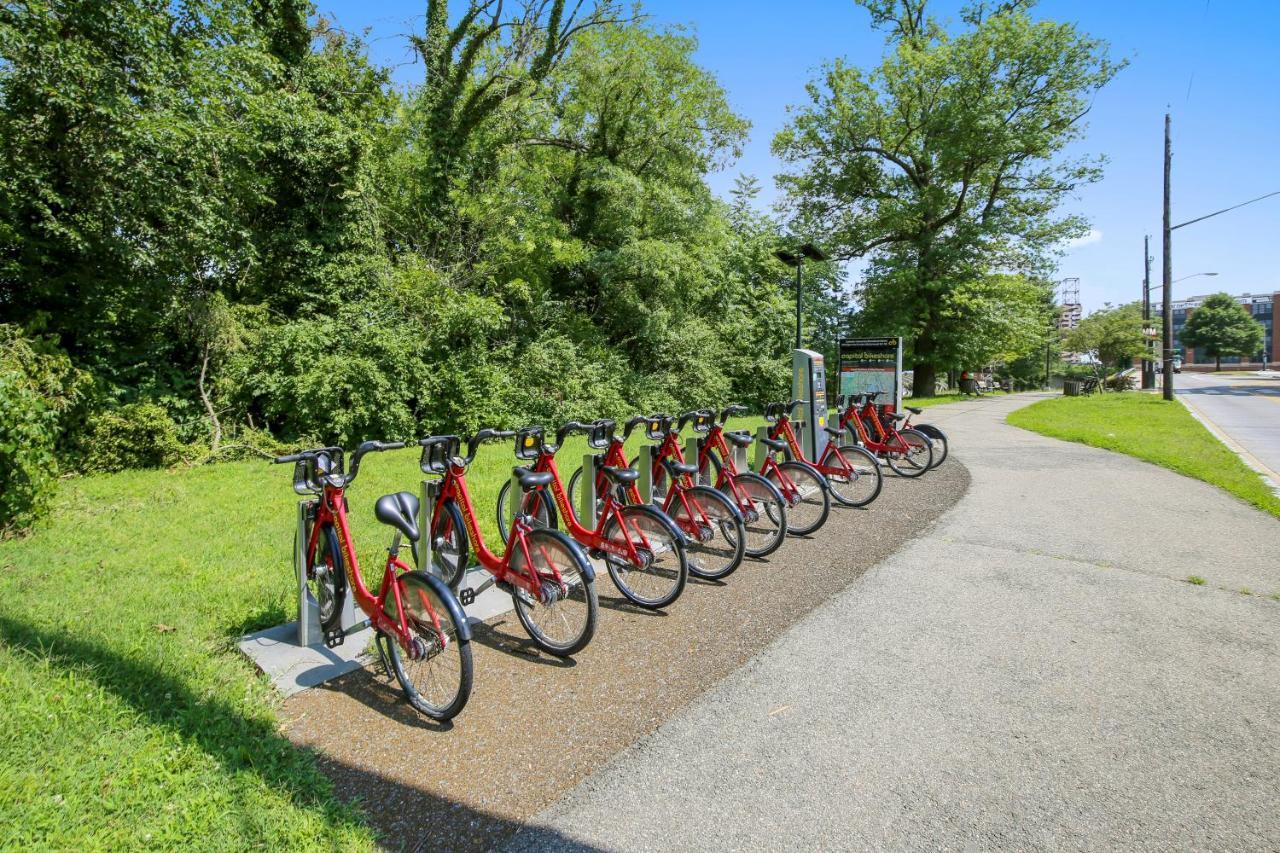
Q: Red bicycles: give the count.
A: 9